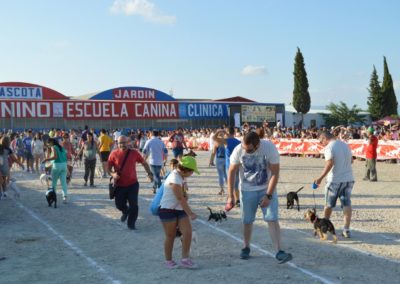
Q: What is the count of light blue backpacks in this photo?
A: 1